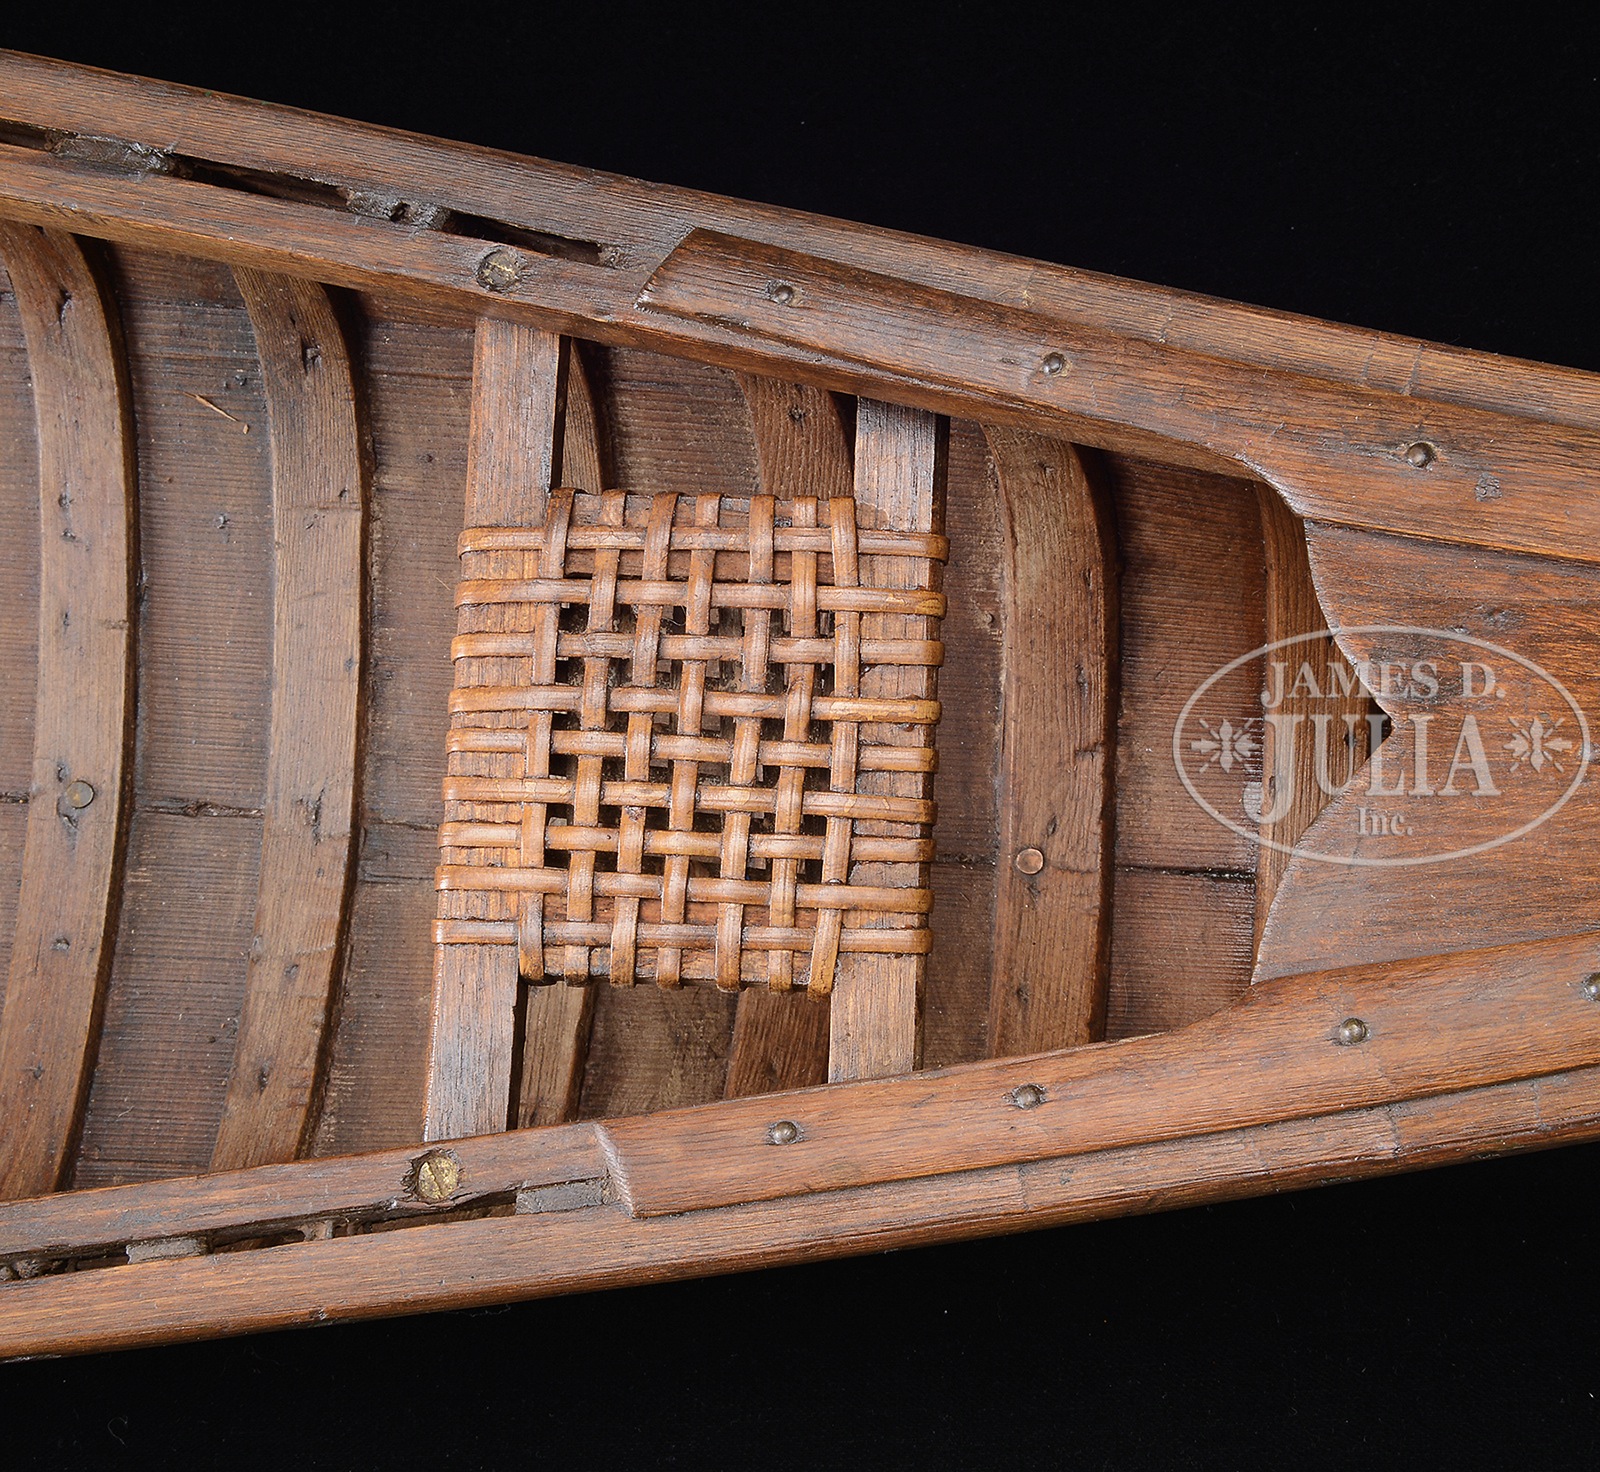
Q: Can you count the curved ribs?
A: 6